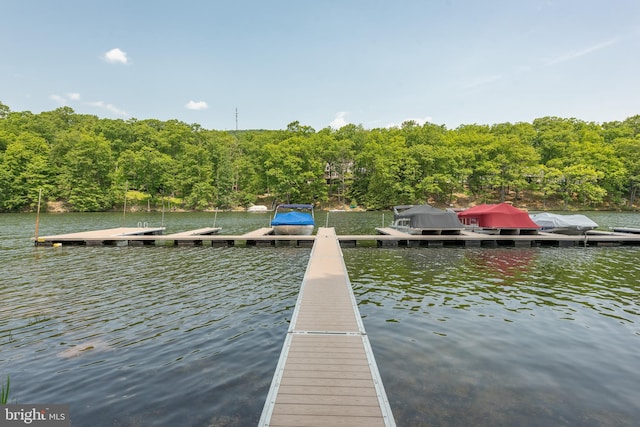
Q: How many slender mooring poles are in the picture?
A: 7